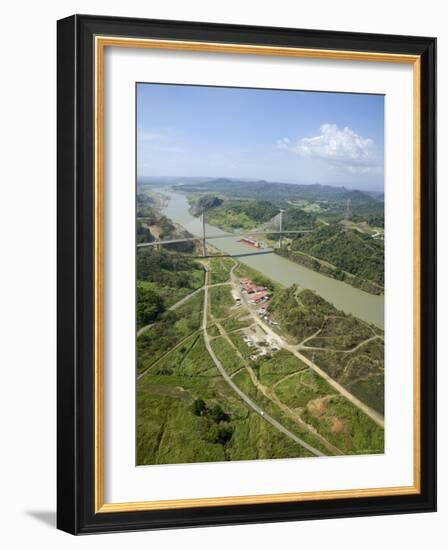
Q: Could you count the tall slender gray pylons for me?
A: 2